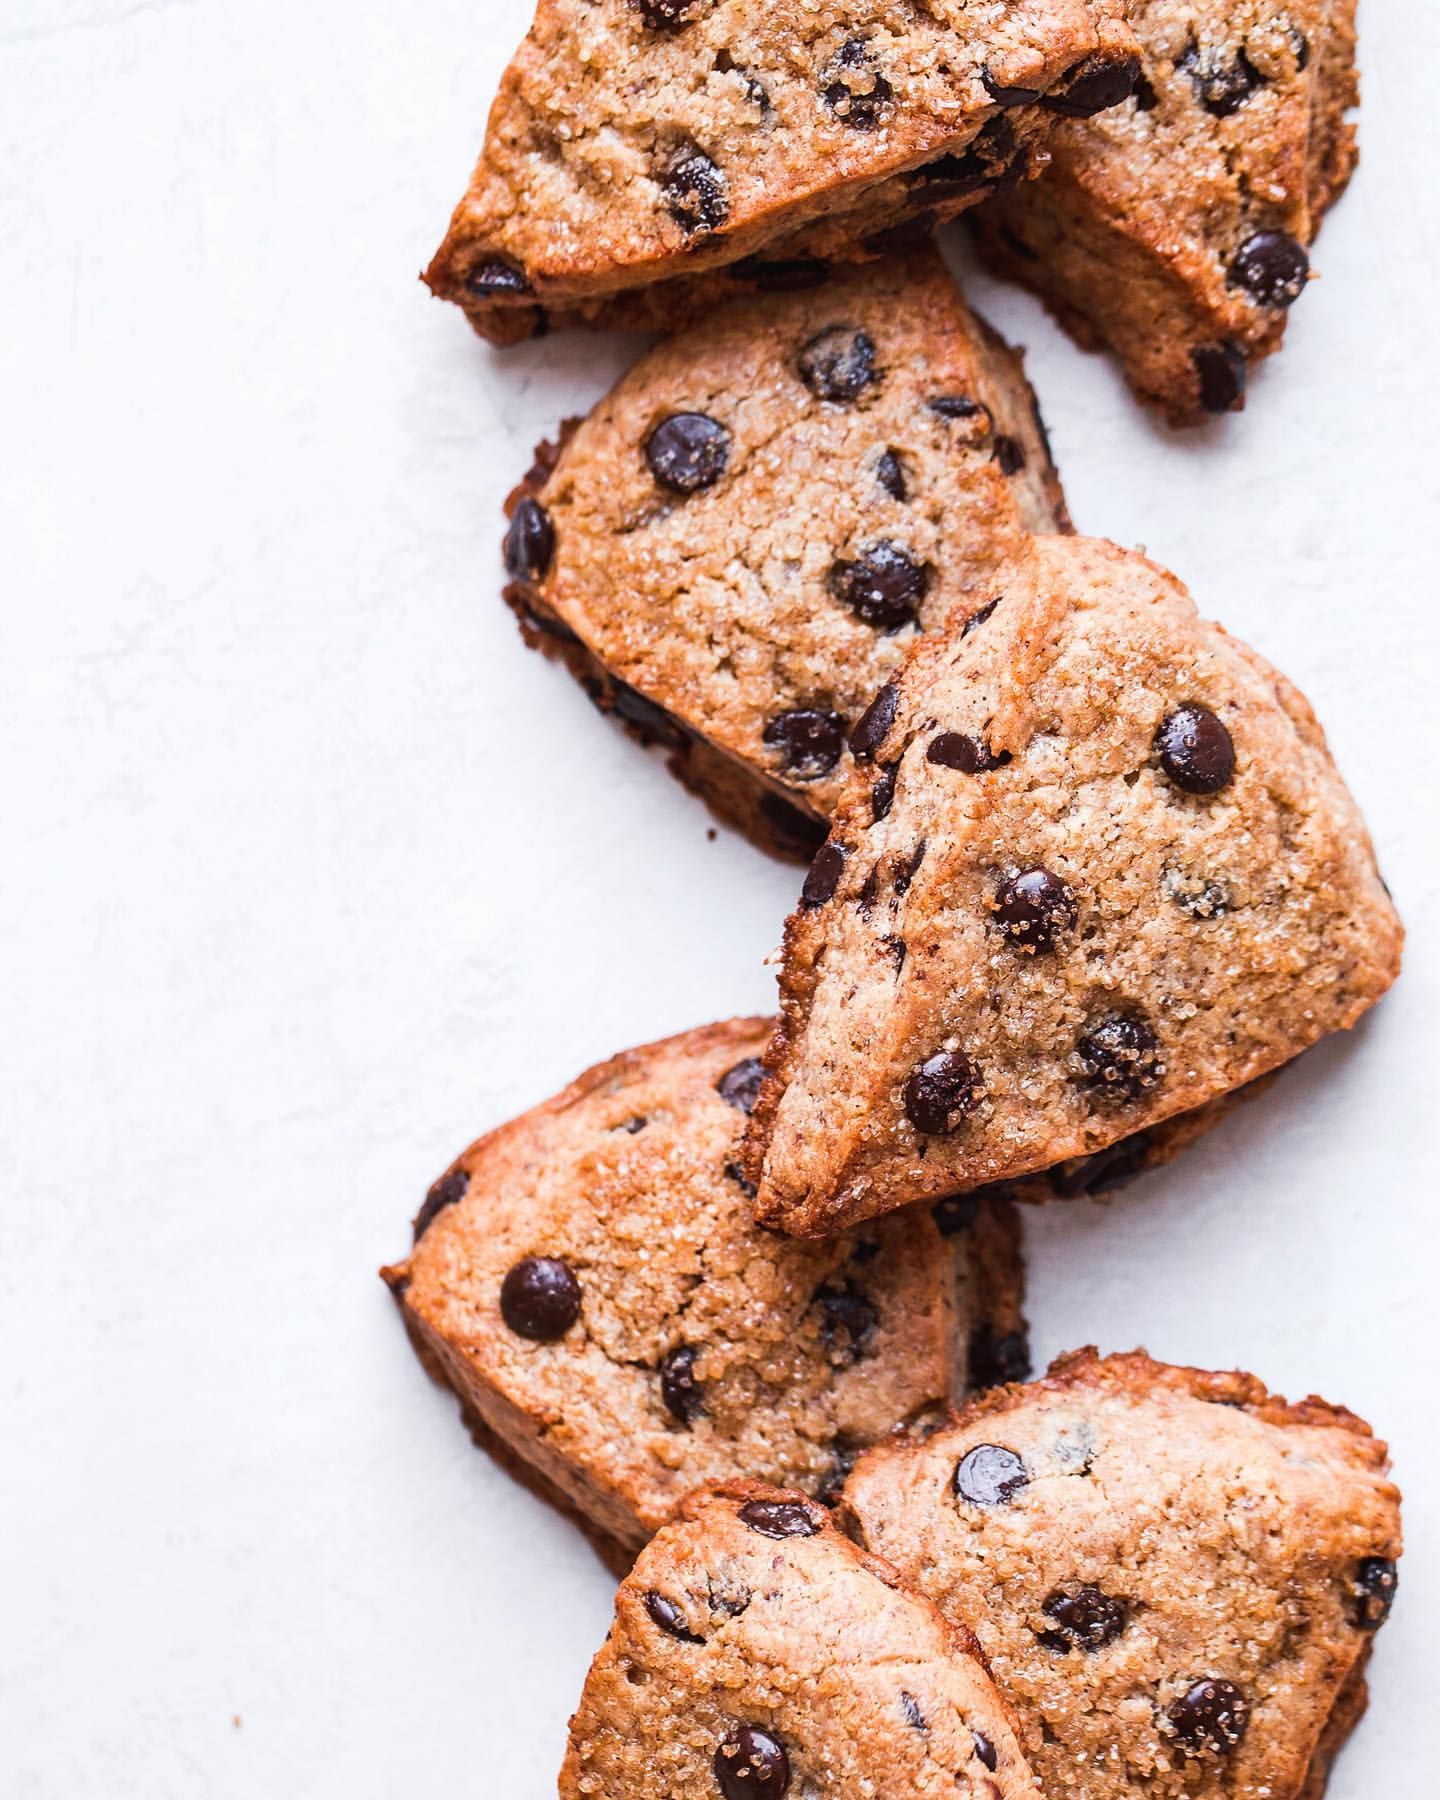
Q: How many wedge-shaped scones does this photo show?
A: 7